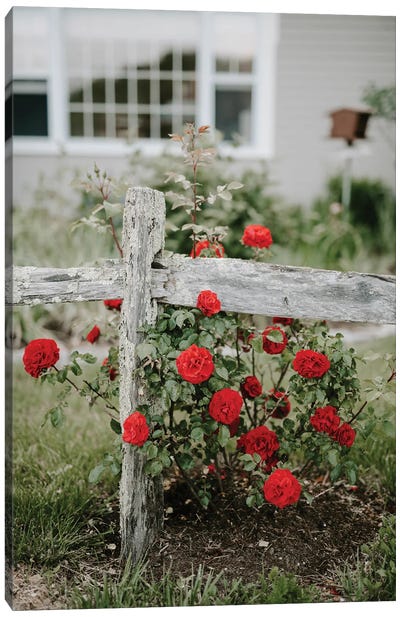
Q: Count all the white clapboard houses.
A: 1